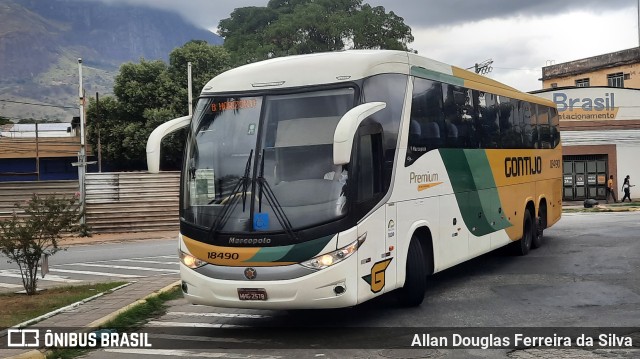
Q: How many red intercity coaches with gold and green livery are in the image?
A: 0